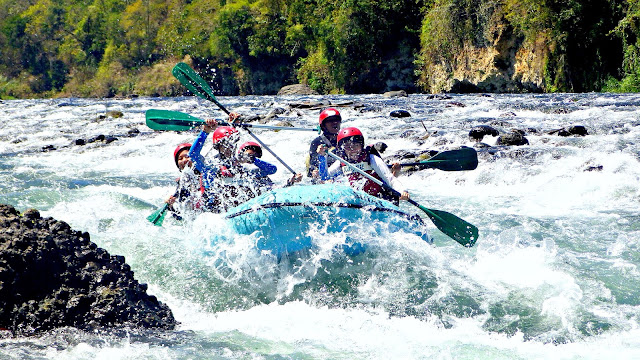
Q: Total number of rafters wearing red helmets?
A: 5